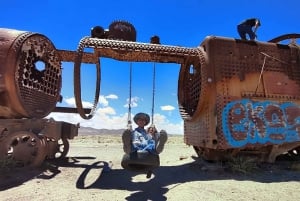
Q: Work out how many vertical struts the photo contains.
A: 2